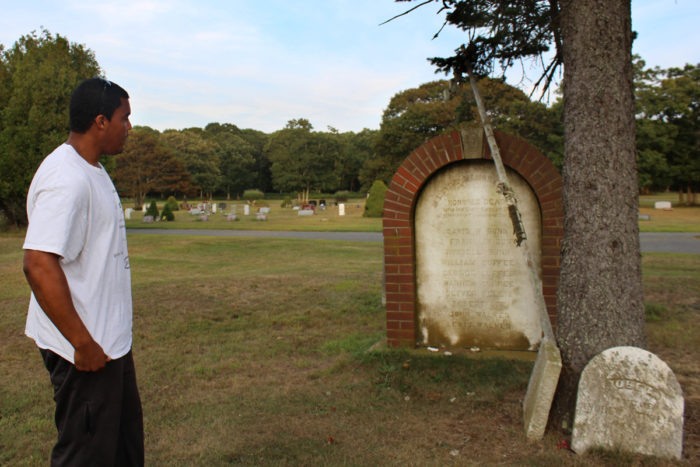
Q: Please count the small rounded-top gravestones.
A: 1